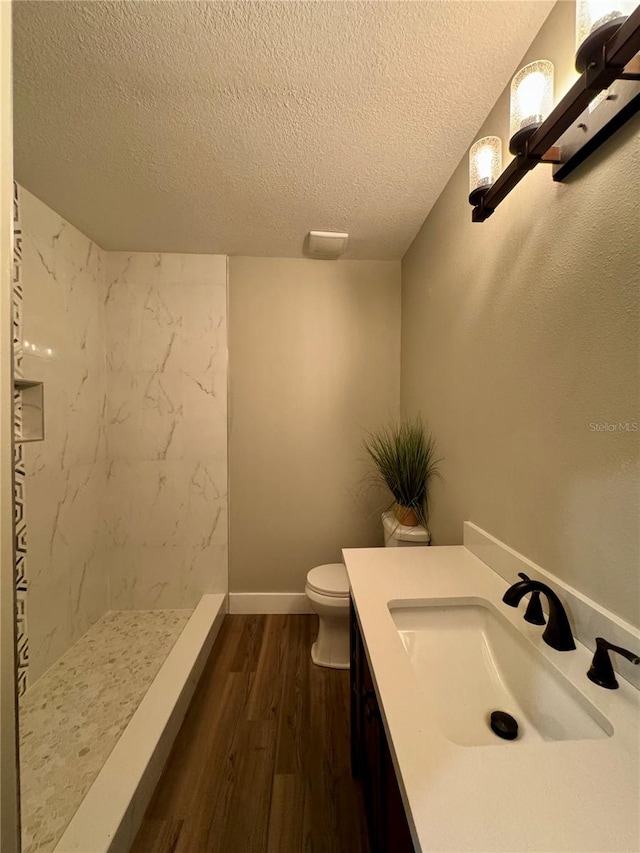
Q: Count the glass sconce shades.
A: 3